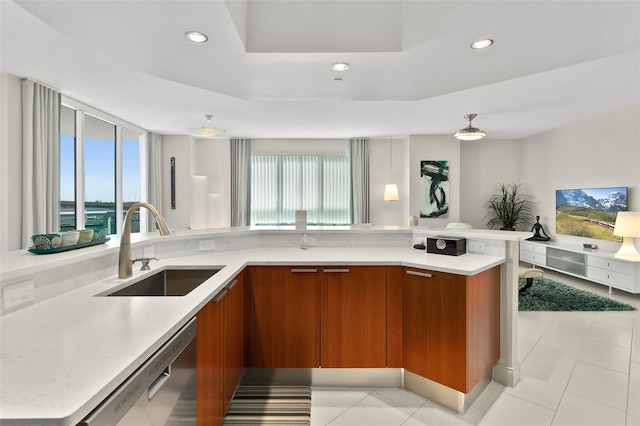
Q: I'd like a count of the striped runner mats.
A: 1